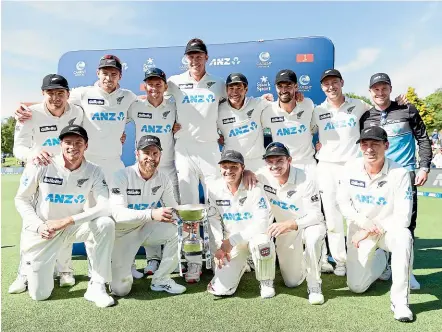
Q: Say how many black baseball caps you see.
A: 13